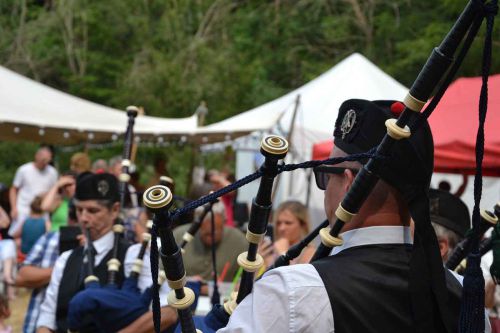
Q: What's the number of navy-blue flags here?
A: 0